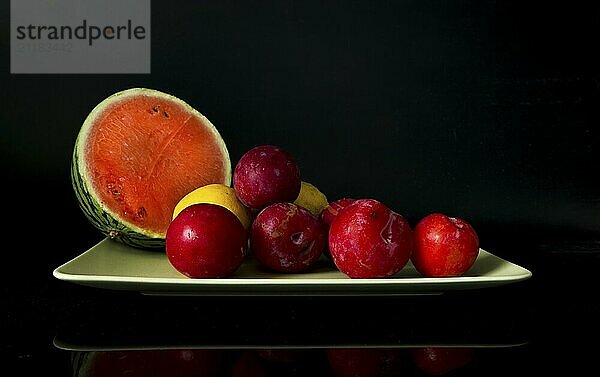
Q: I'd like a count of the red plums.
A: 6